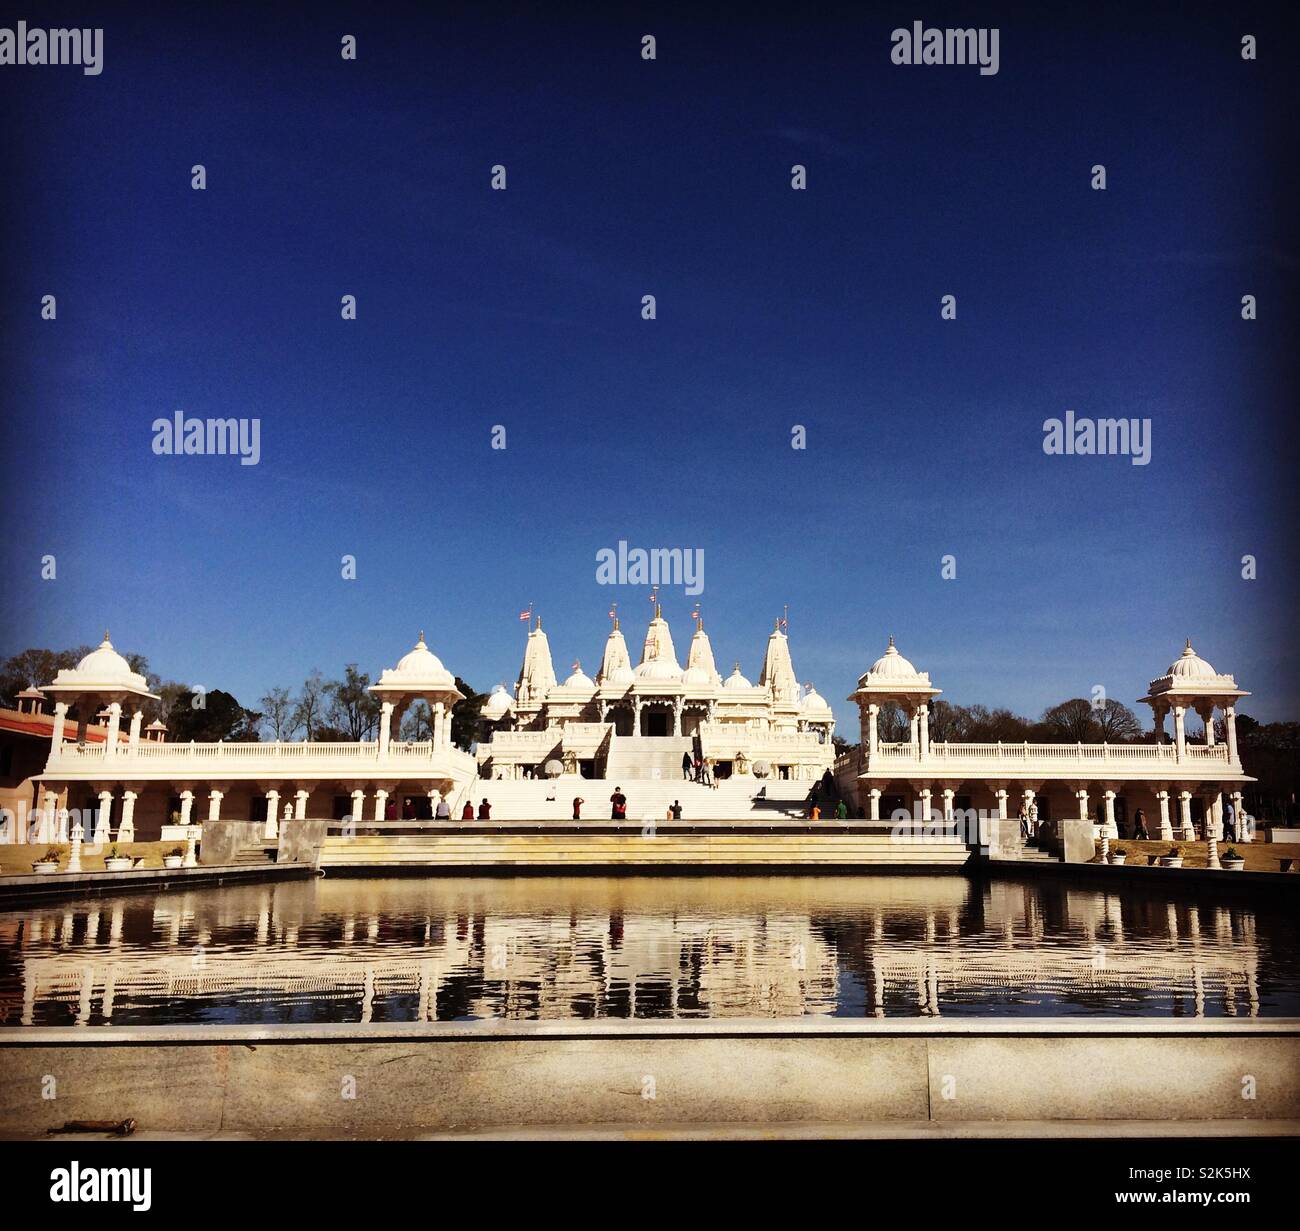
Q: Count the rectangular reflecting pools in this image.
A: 1